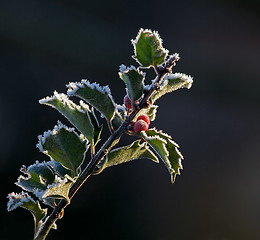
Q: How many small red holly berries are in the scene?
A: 3